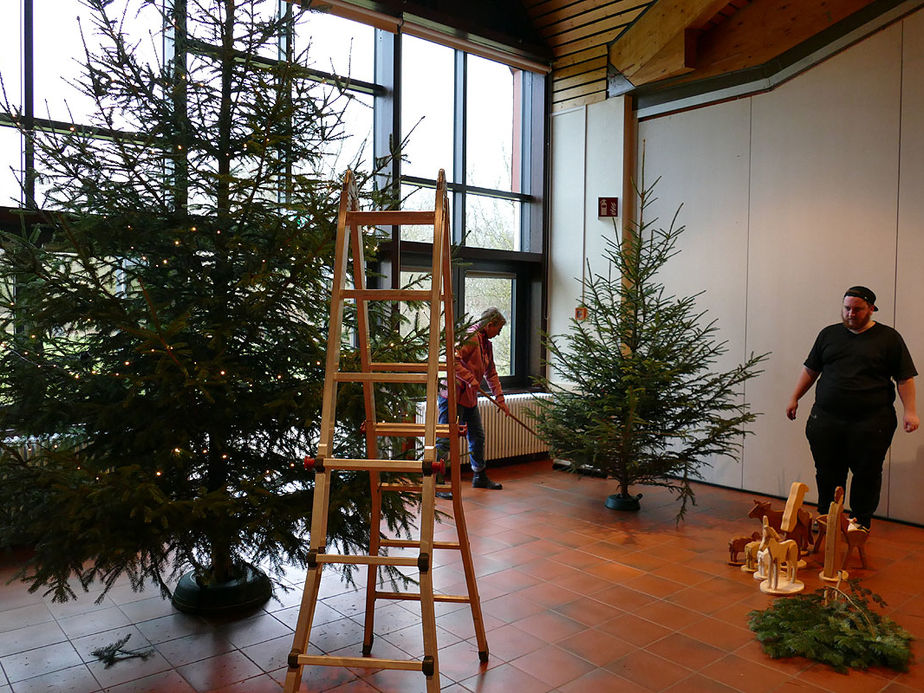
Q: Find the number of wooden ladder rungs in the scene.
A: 11